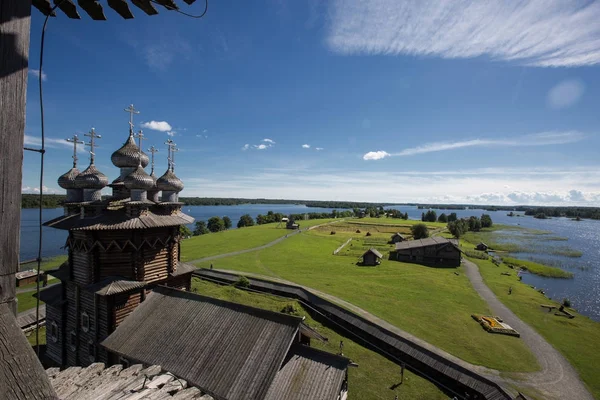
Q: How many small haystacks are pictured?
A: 3